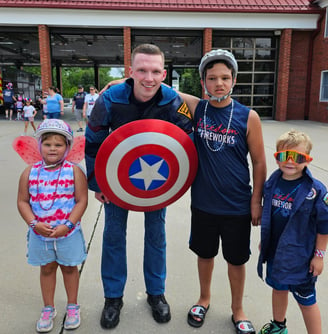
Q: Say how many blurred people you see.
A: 7